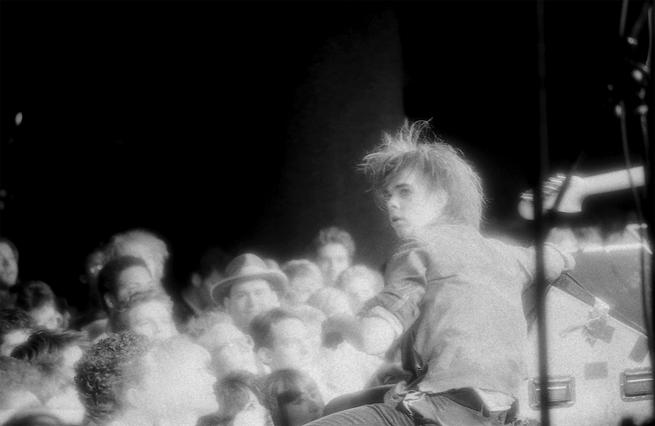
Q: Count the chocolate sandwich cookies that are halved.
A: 0